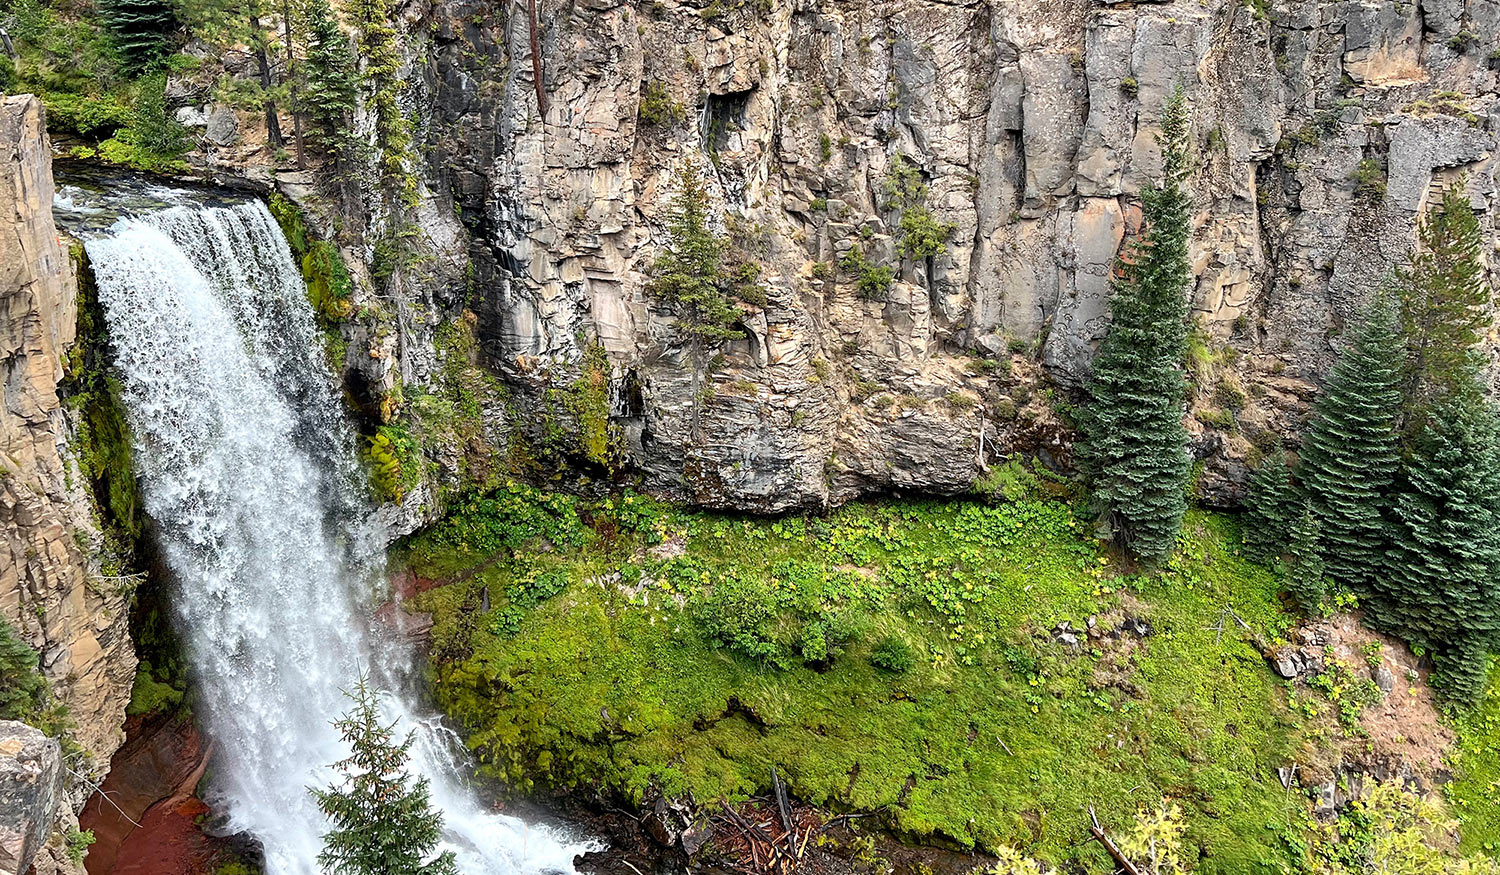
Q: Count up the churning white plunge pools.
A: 1